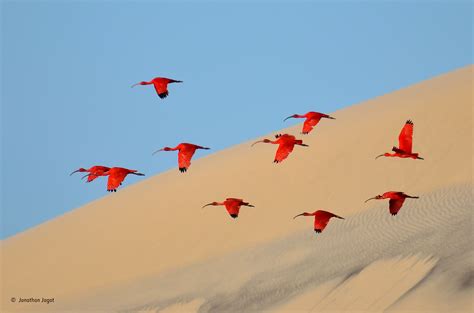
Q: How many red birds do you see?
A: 10